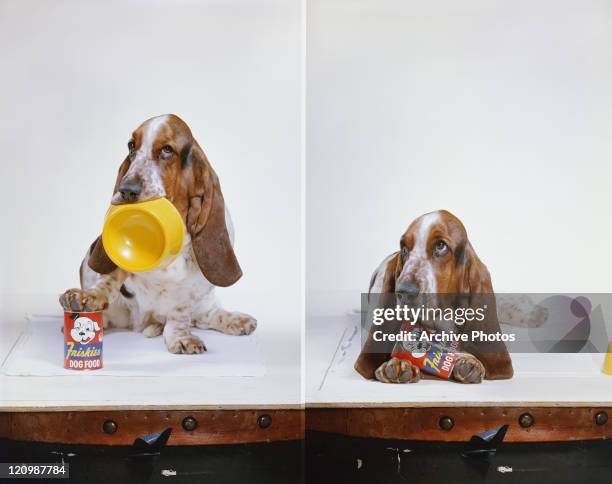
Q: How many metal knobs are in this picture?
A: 6